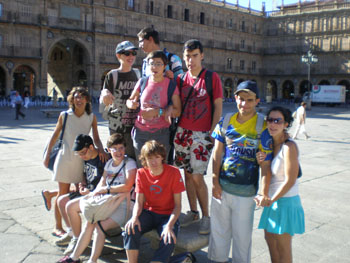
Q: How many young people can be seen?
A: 10